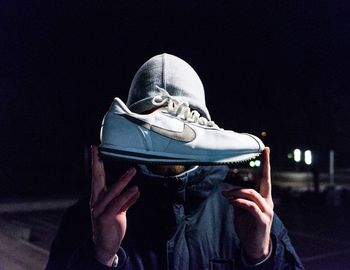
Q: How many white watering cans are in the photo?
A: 0